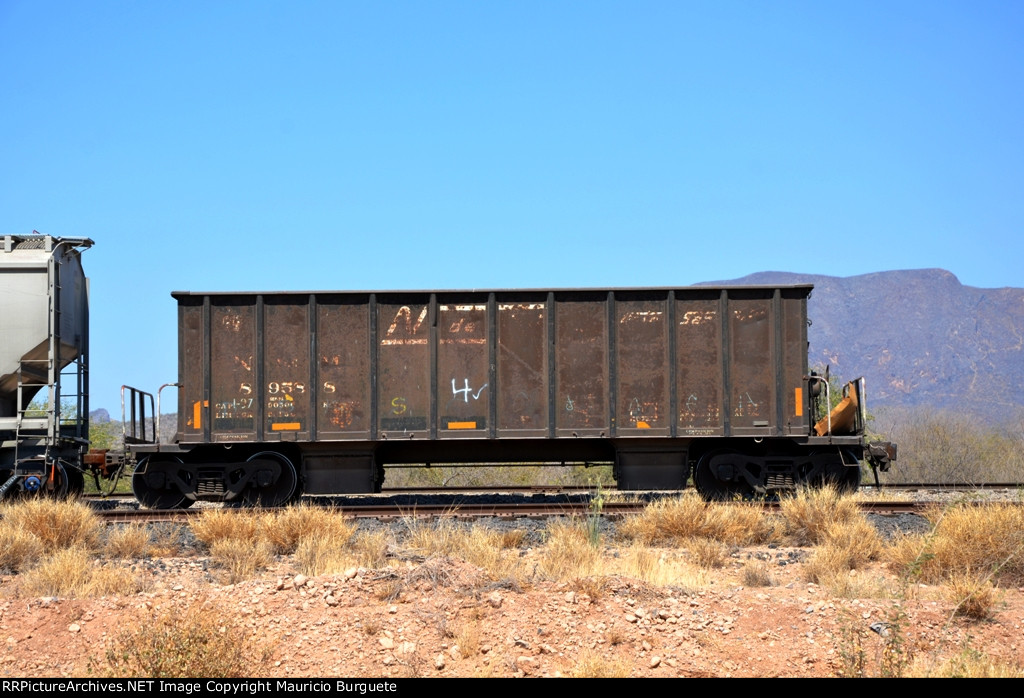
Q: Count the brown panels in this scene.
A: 12